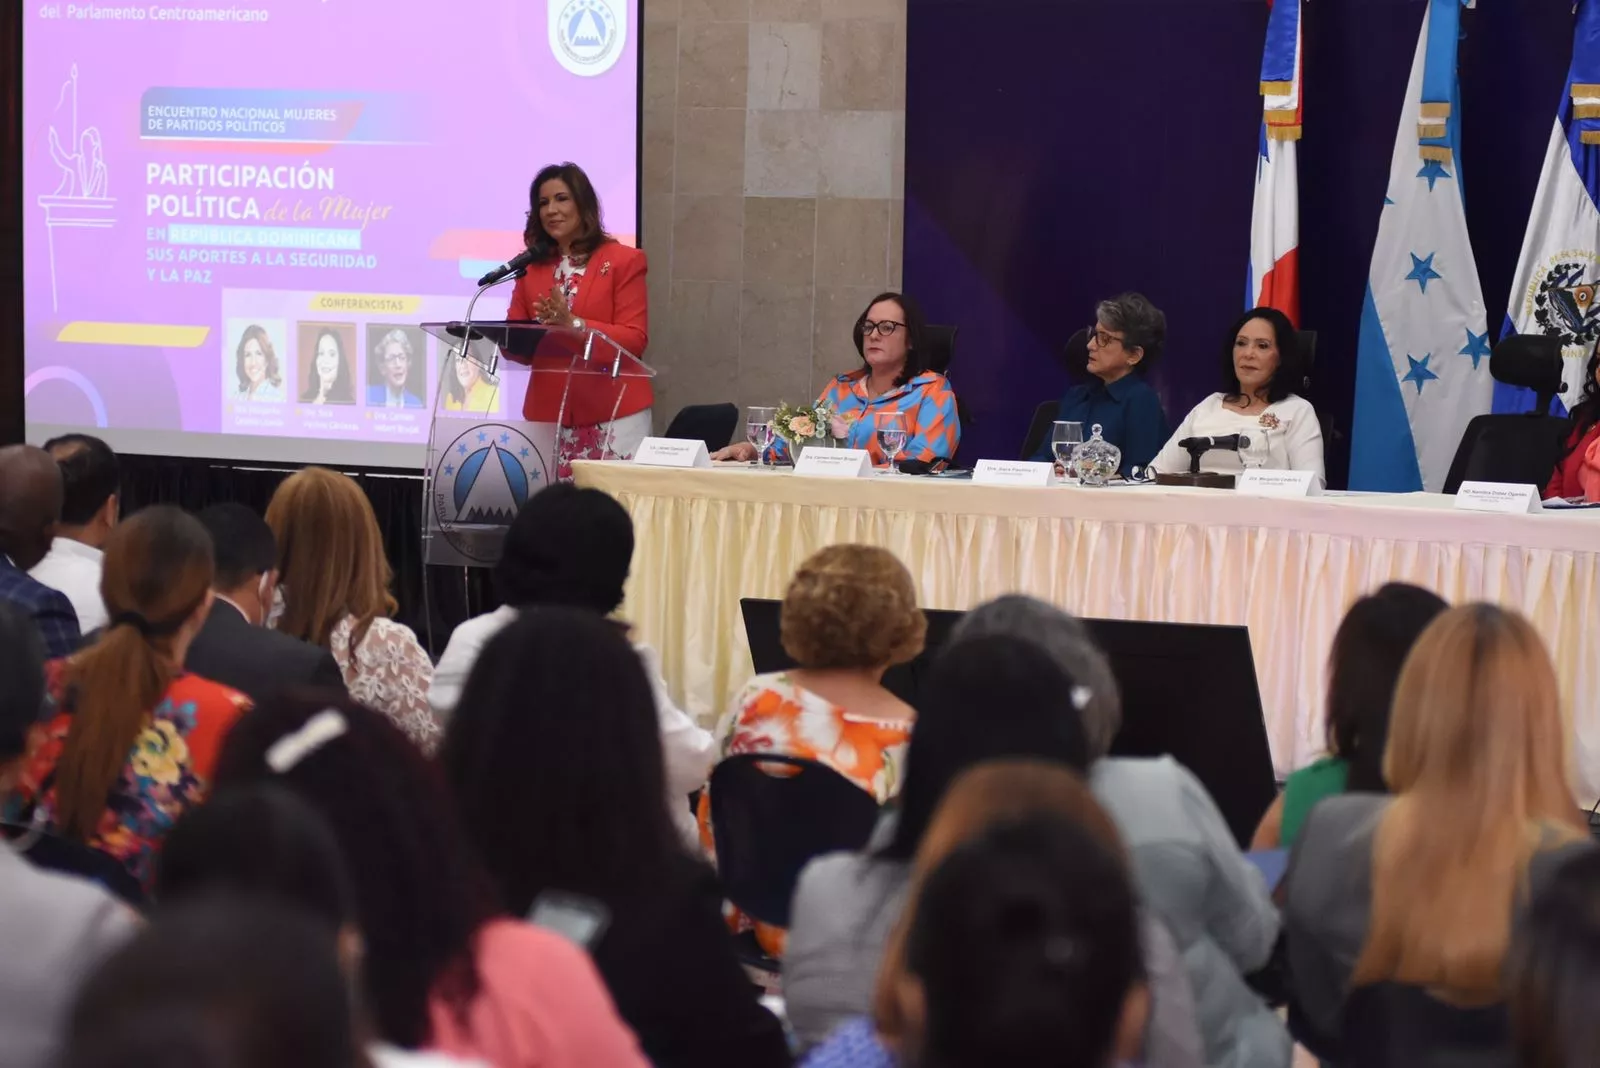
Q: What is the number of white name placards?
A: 5